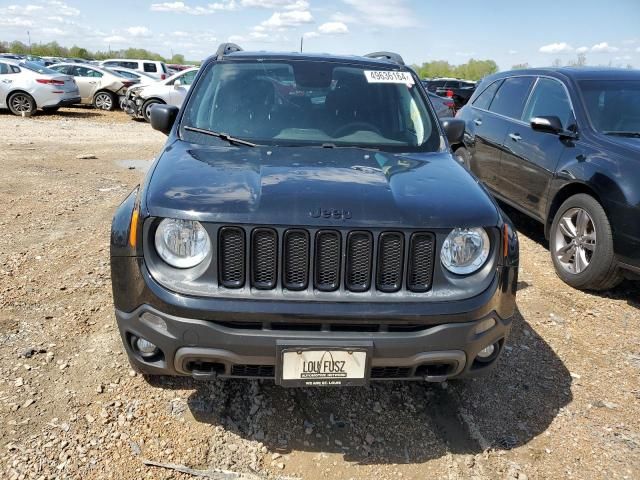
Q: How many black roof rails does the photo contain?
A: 2